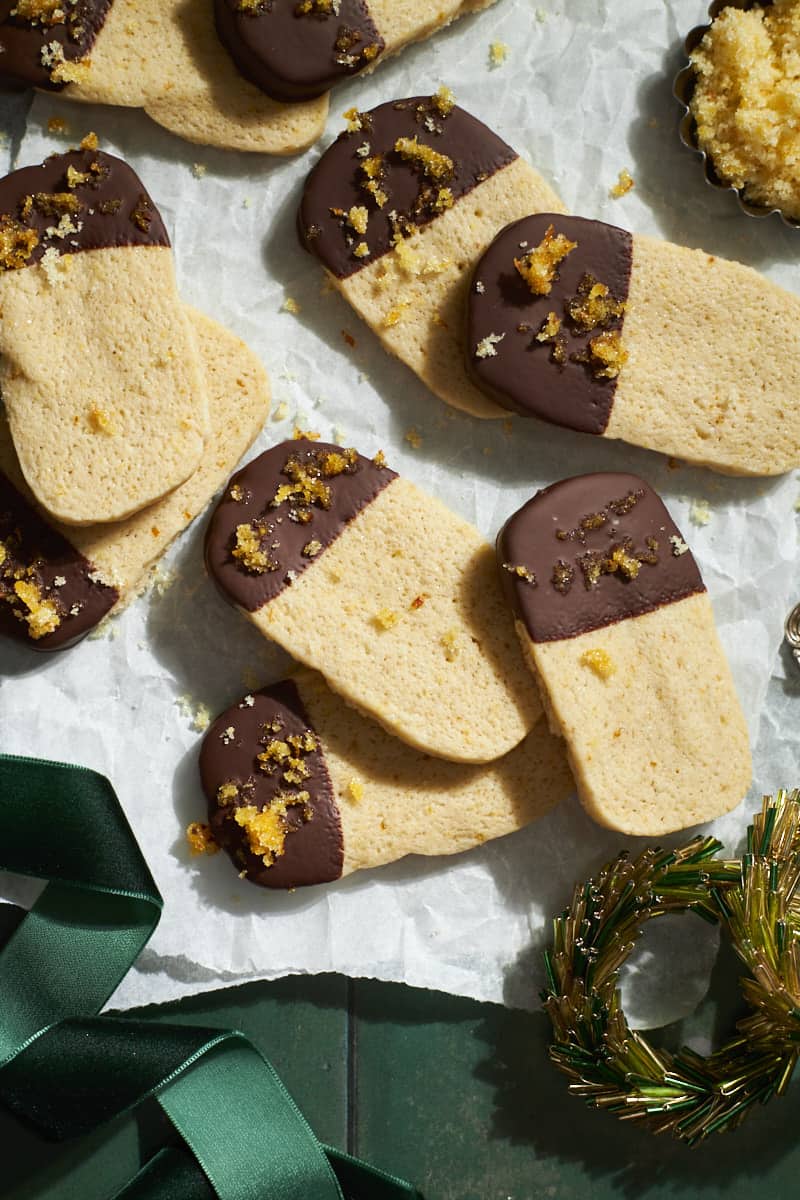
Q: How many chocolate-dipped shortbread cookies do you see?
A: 9